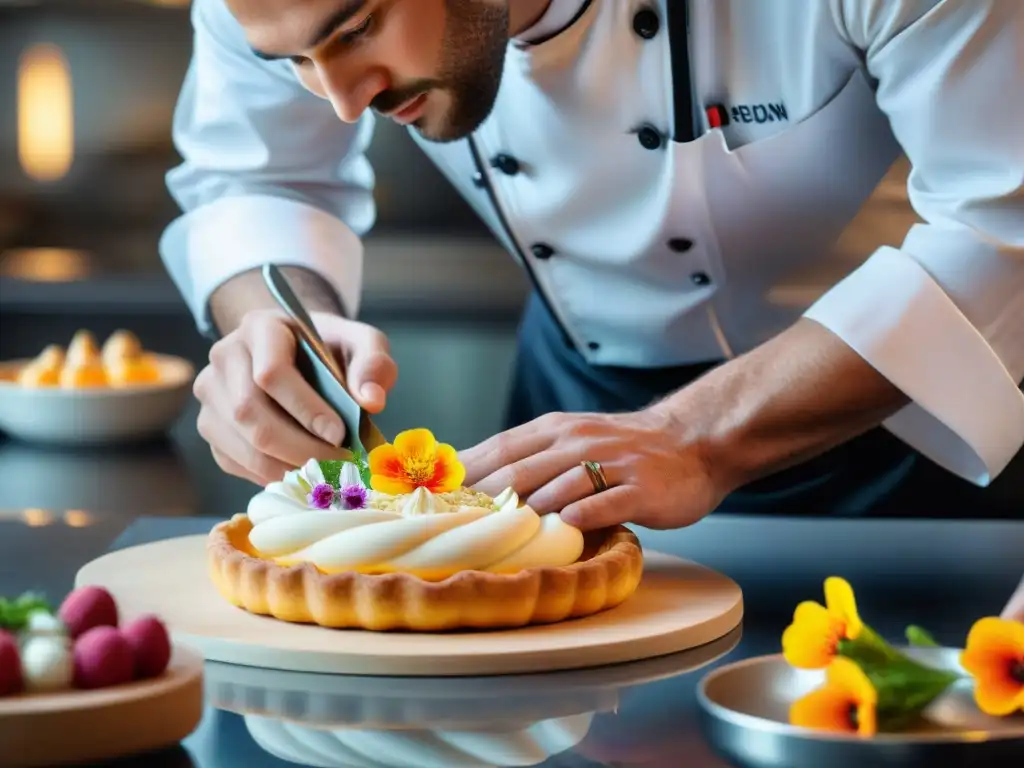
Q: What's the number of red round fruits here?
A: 4